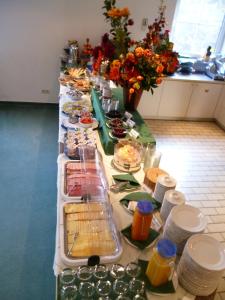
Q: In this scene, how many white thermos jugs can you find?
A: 2